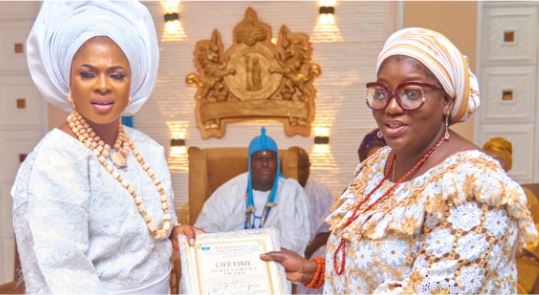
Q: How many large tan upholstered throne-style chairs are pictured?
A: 1